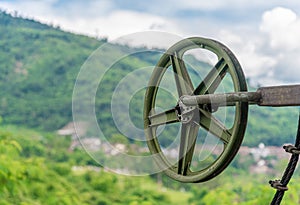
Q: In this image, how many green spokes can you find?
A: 5